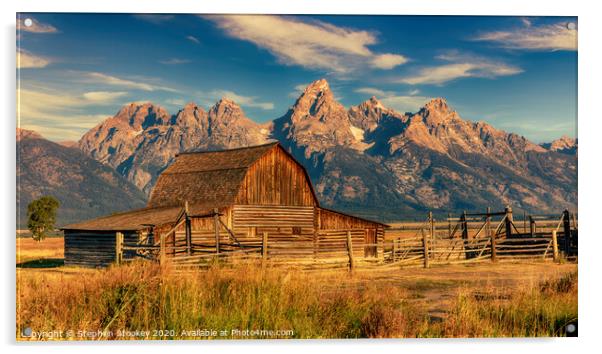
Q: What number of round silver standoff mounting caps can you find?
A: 4